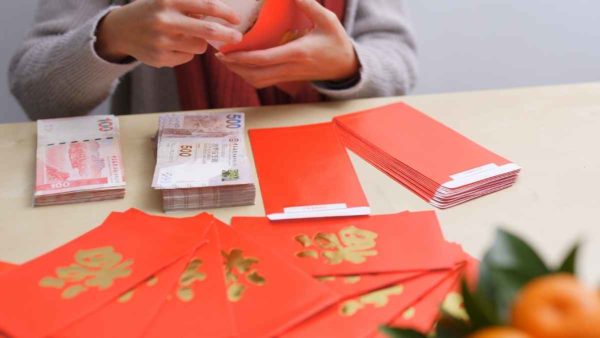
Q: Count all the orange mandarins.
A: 2